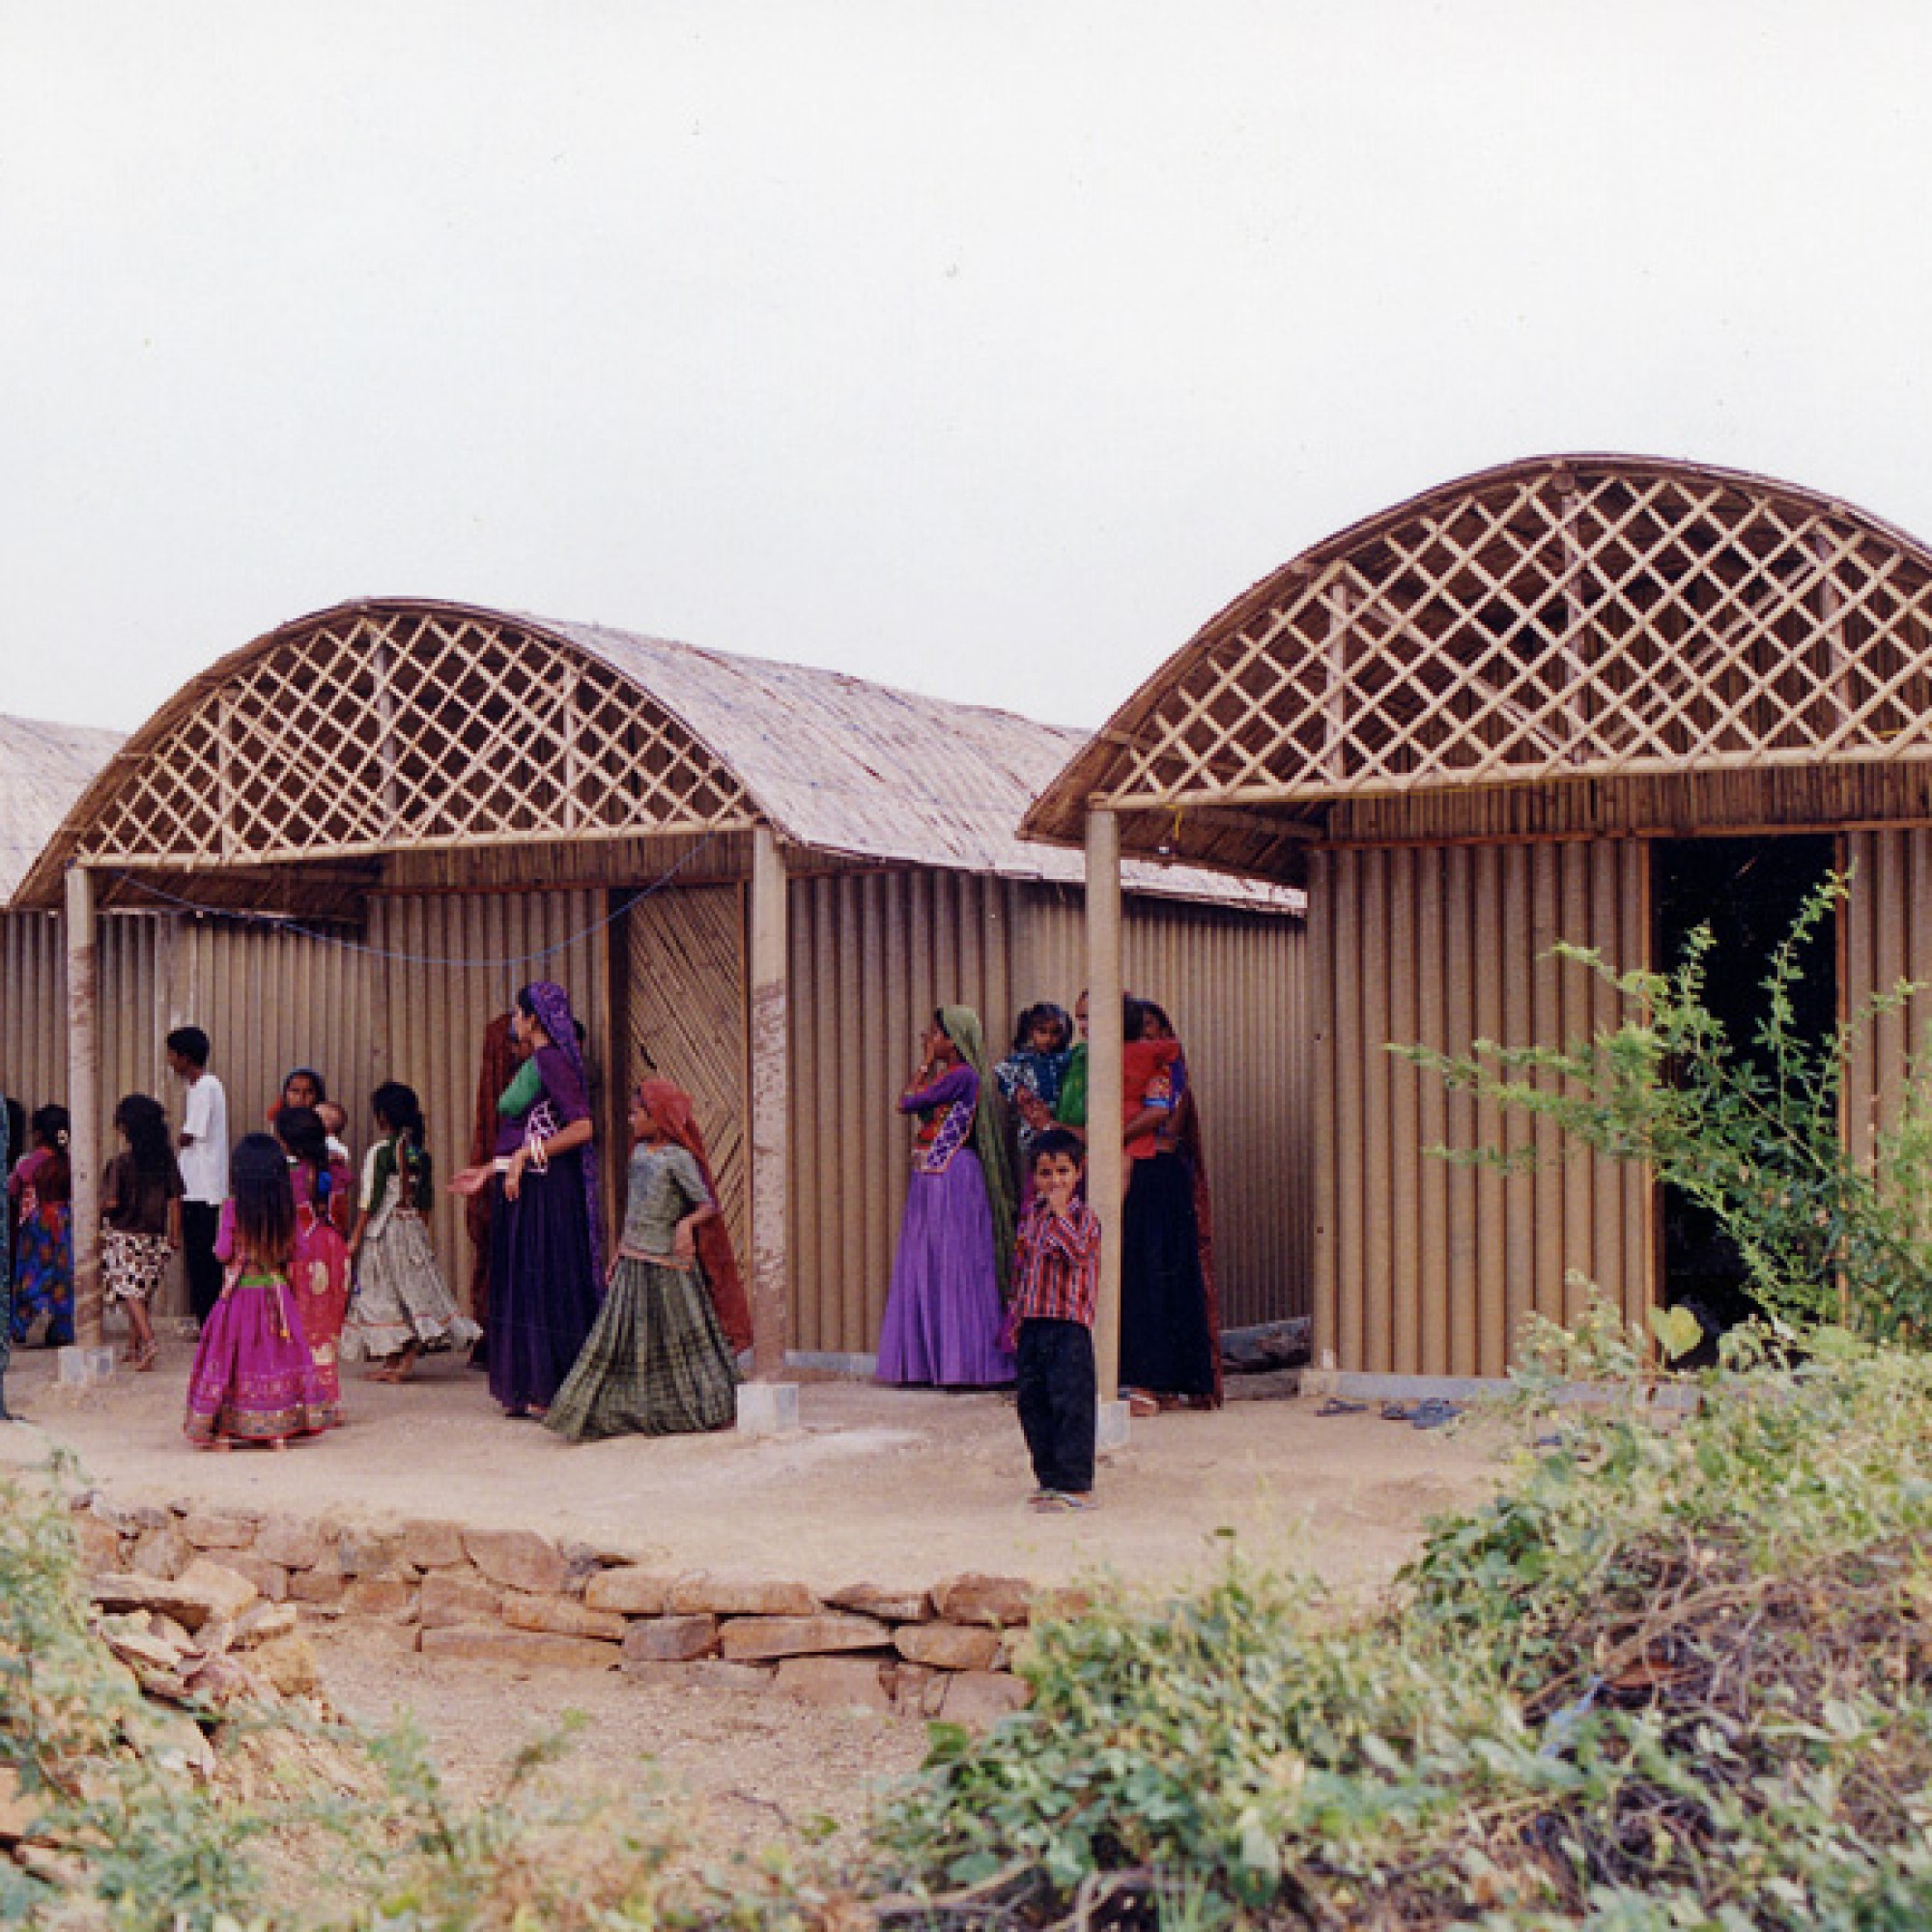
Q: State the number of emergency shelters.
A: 3